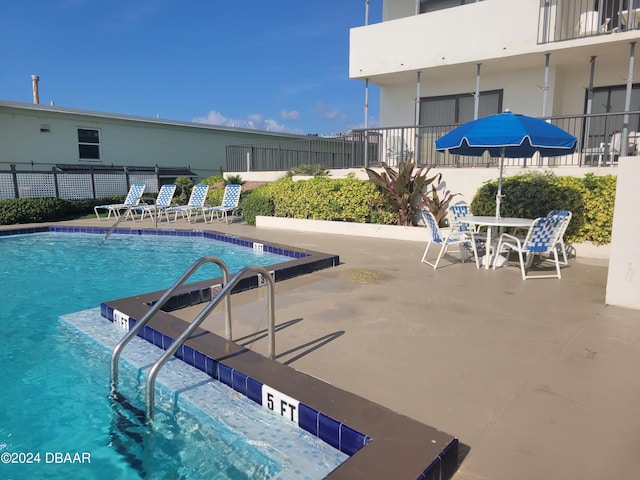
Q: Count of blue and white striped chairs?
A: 8